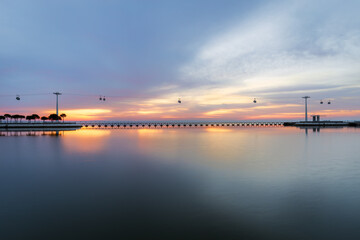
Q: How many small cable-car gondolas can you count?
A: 7